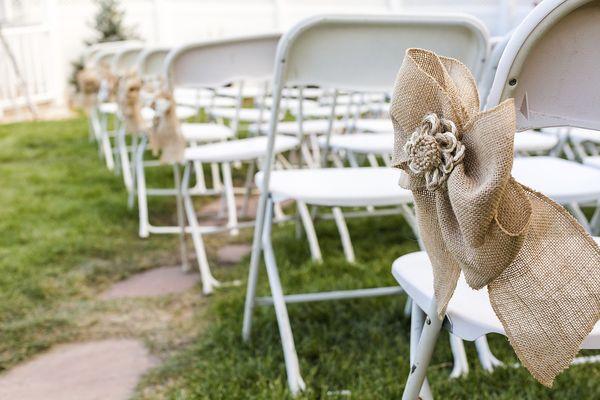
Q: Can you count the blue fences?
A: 0